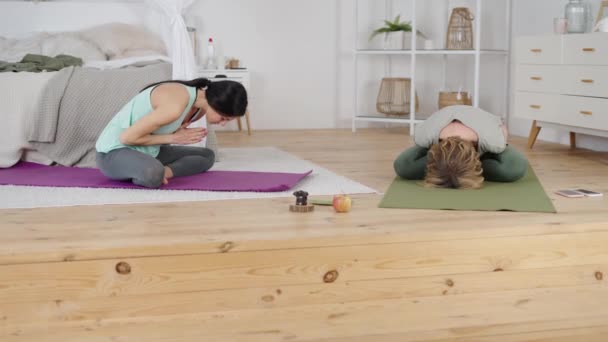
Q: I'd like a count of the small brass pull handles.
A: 6